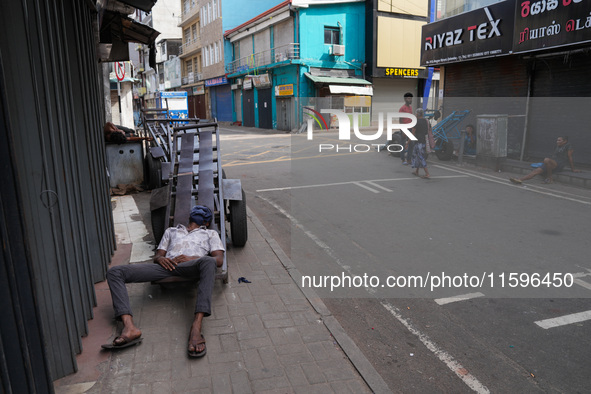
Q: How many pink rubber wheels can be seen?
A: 0